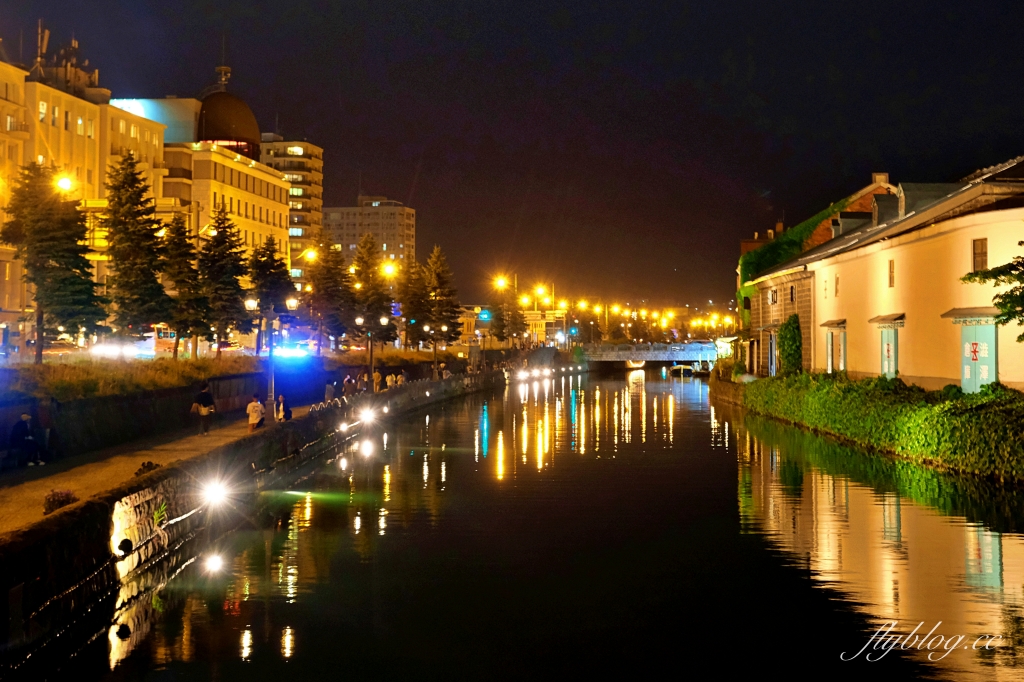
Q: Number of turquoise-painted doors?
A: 3